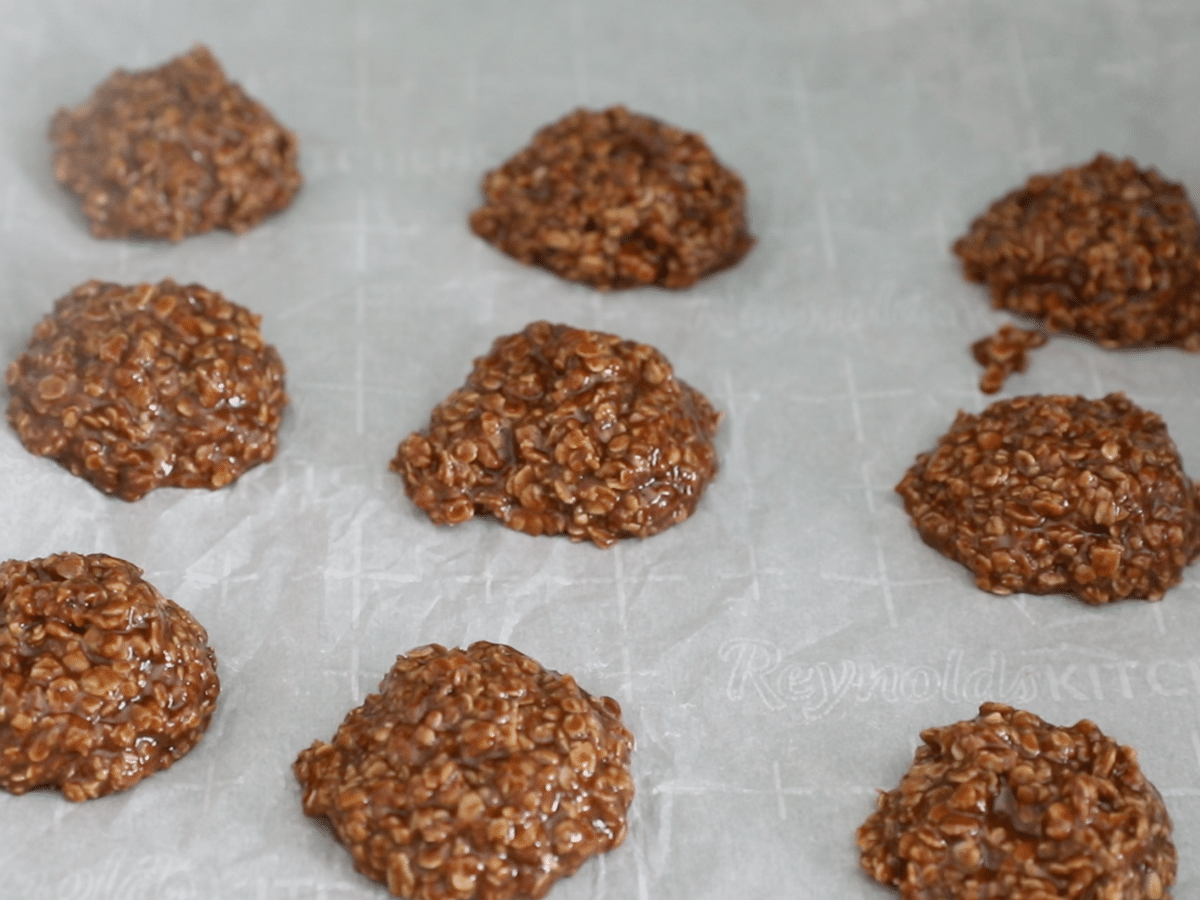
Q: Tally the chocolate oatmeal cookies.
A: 9